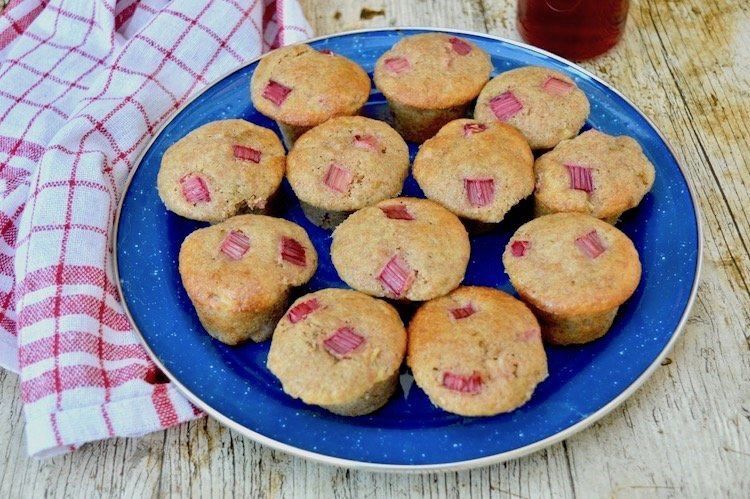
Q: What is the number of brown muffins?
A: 12